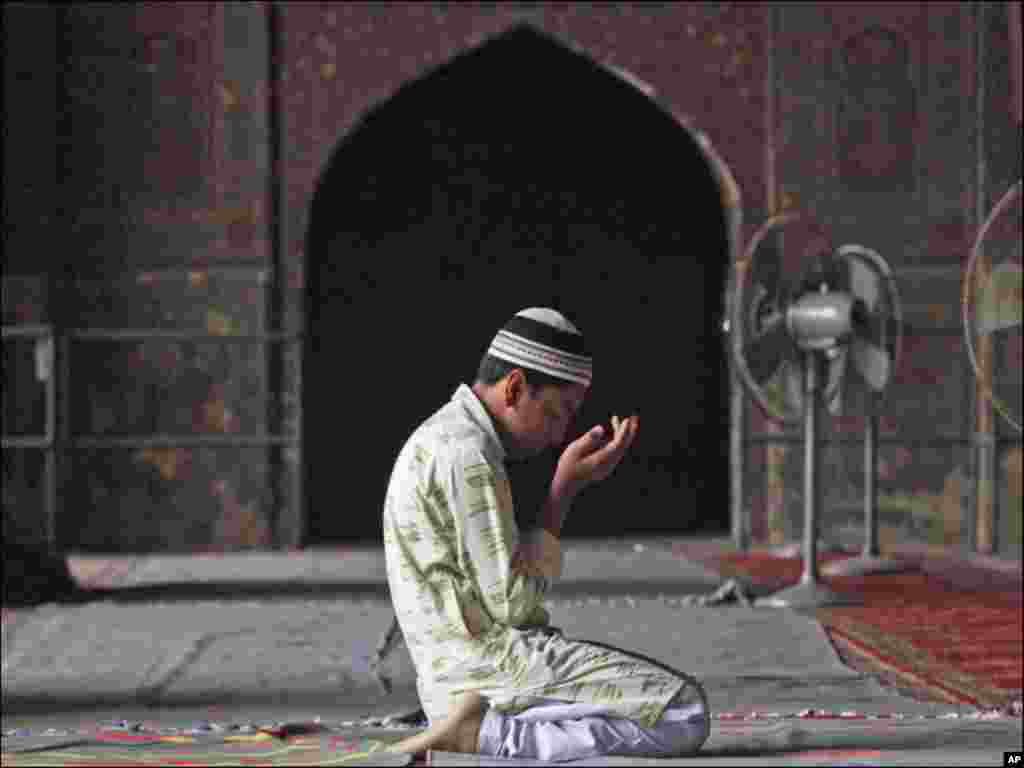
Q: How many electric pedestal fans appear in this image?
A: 3